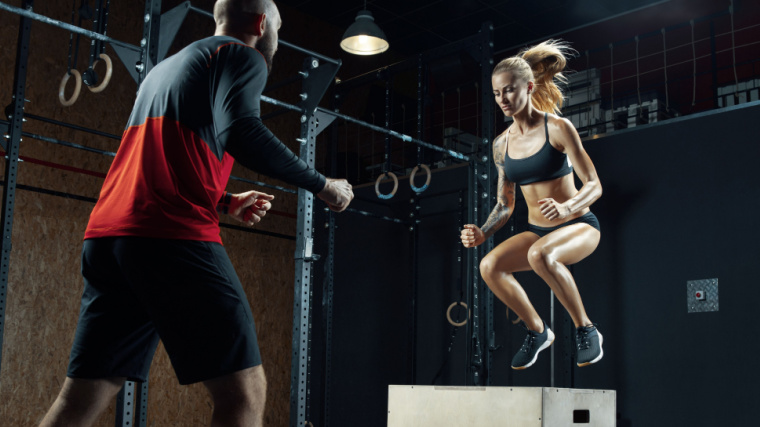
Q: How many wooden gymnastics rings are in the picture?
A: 6